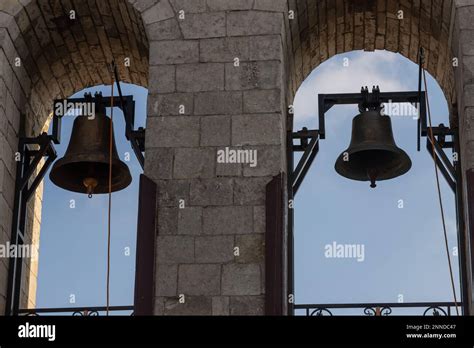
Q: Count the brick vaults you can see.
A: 2